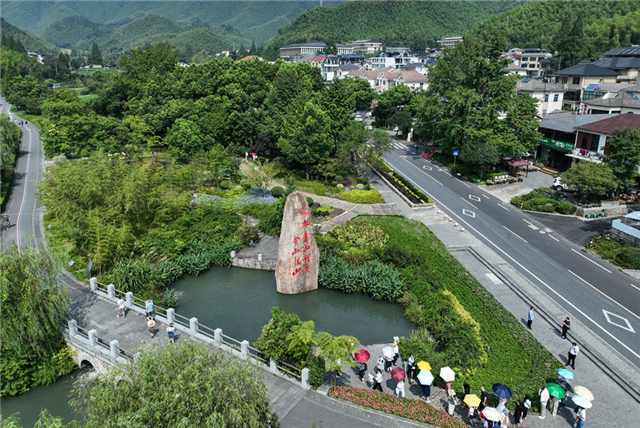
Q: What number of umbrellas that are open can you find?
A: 14